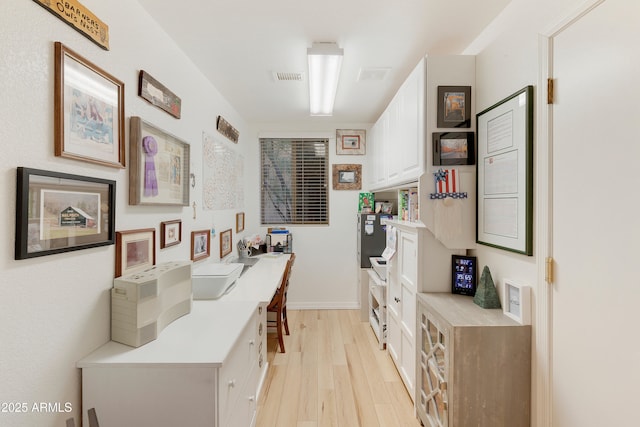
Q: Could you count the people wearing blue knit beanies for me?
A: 0